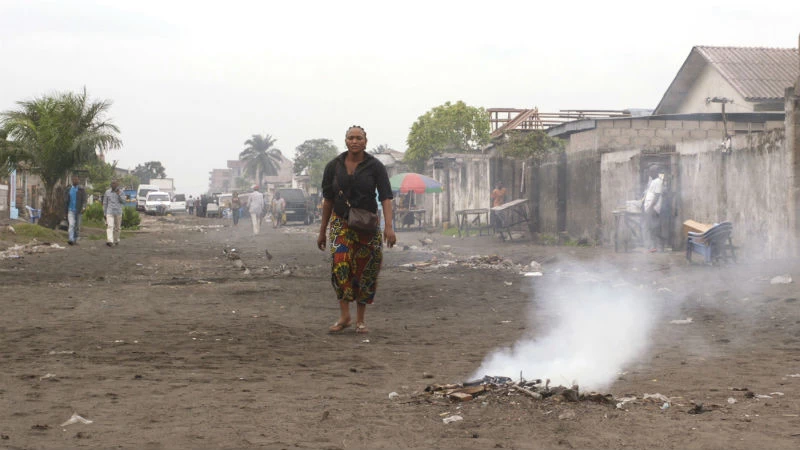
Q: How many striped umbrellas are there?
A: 1